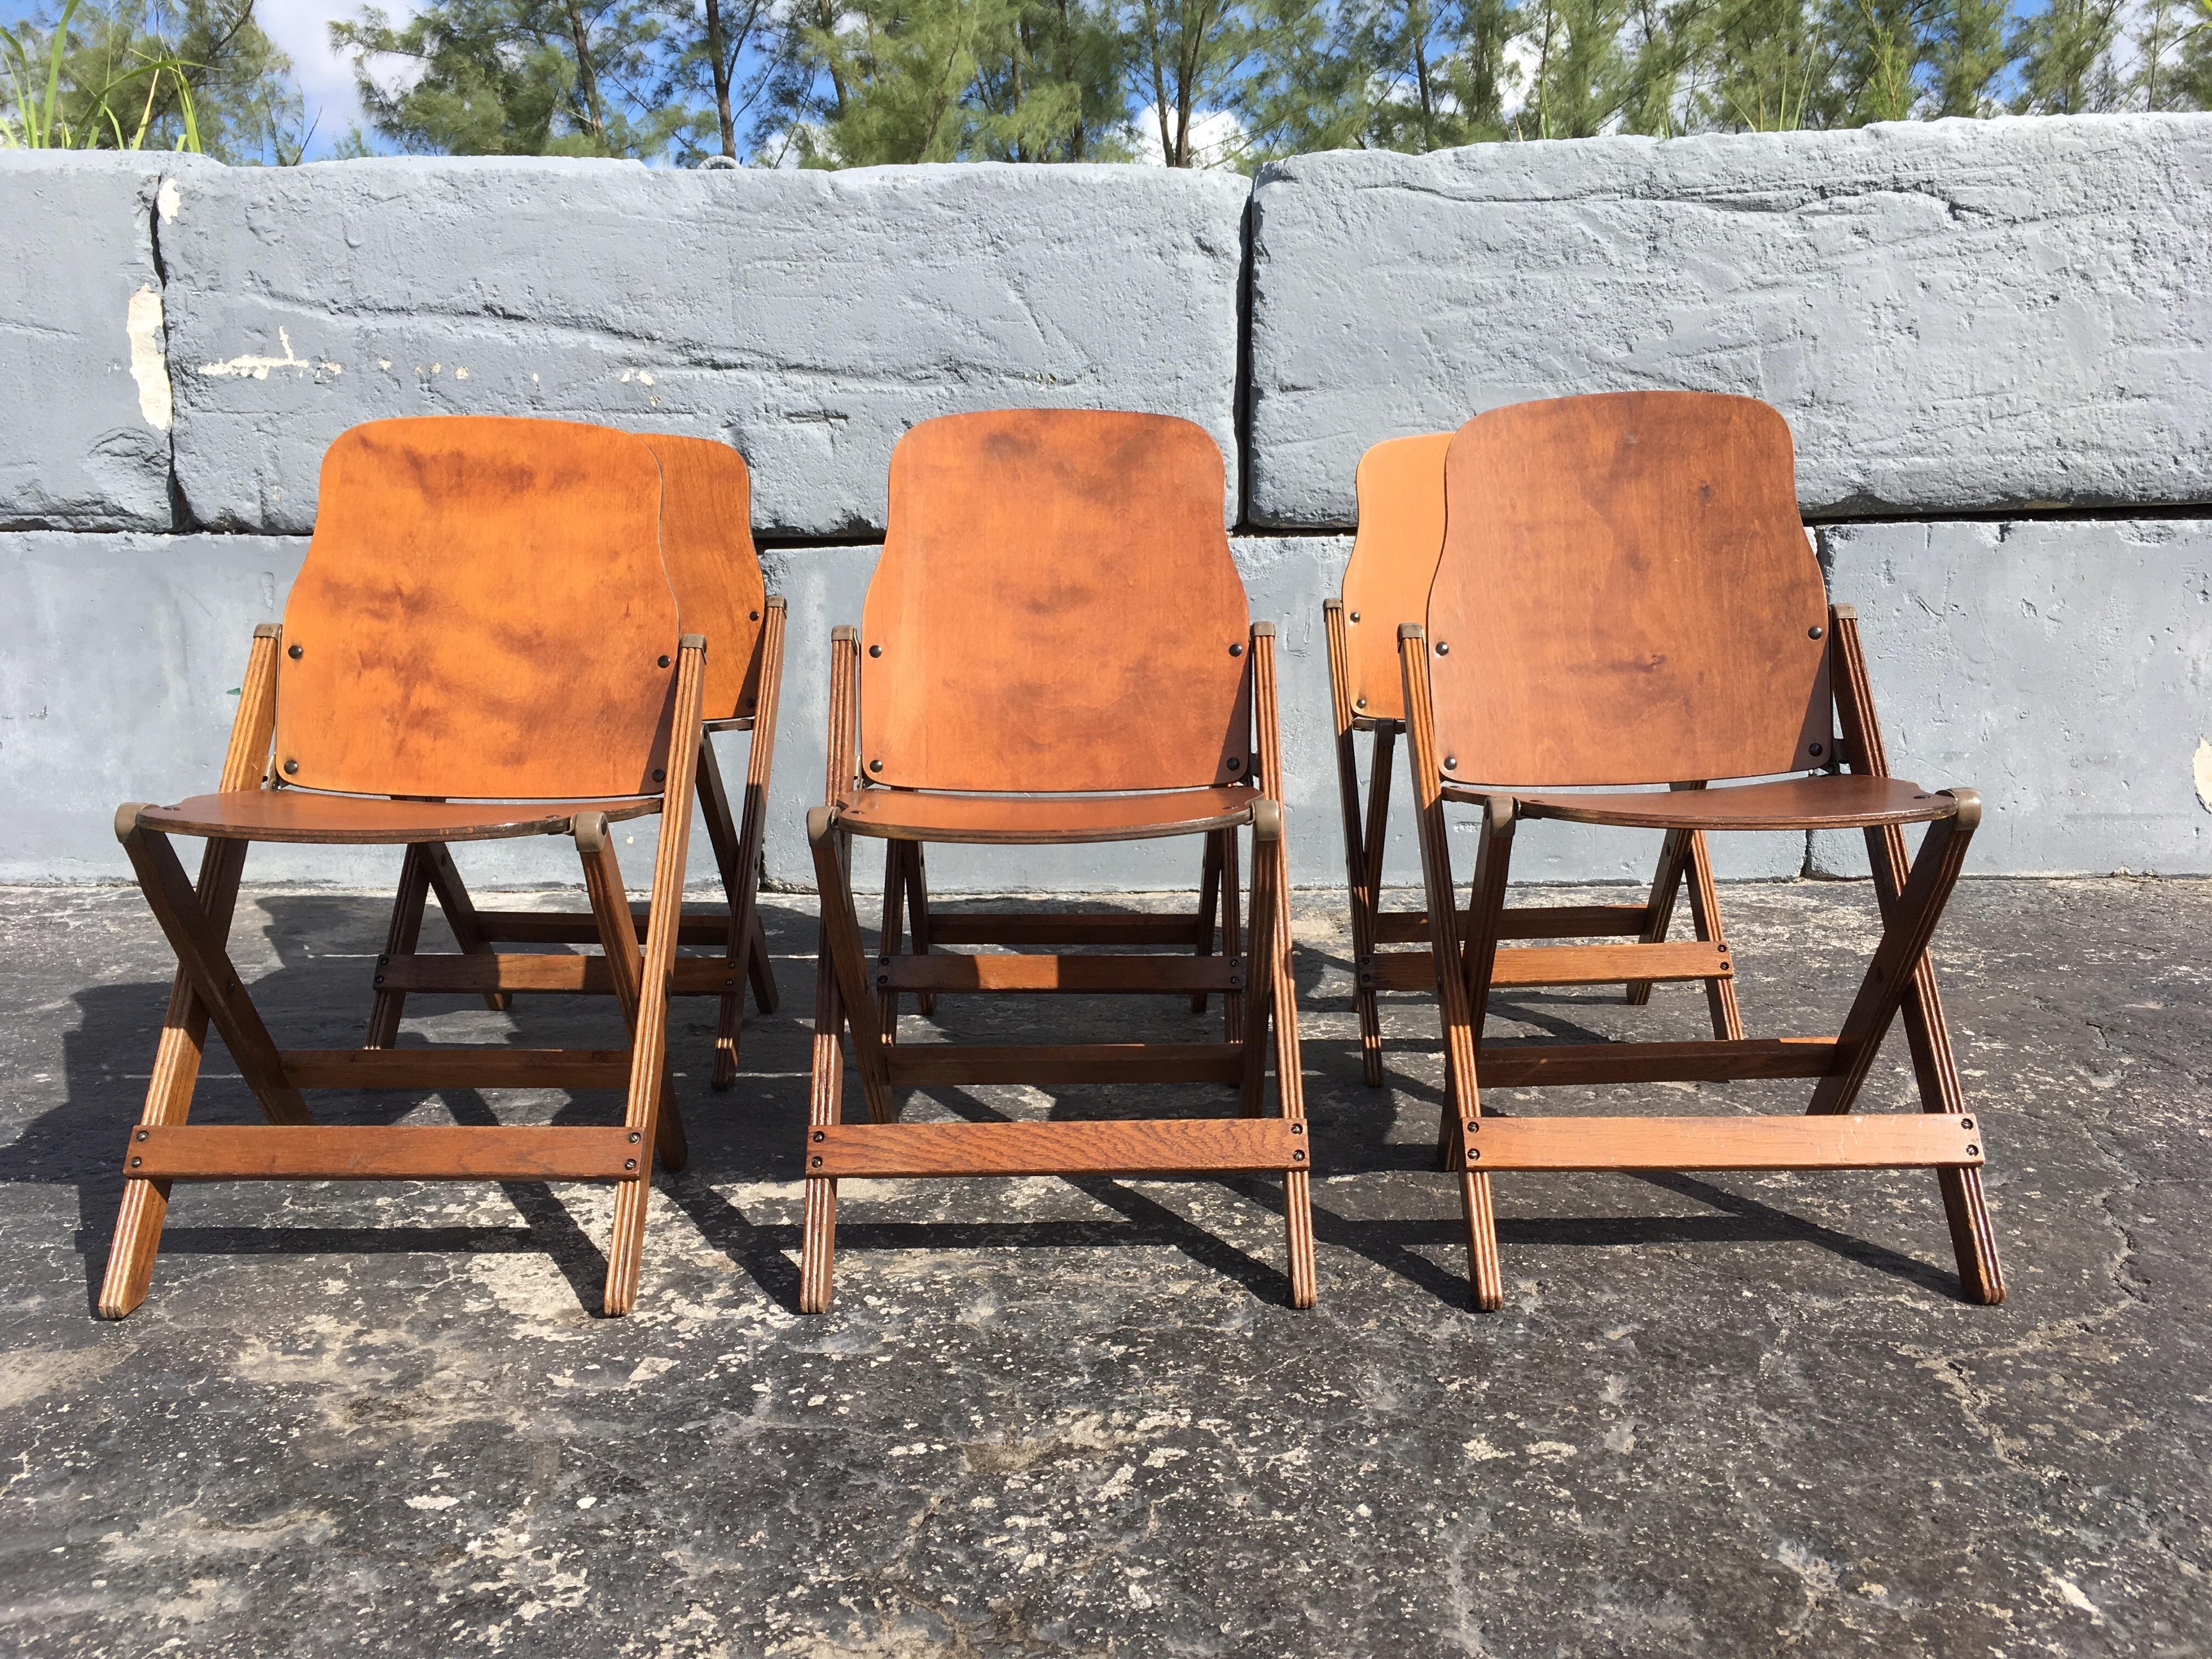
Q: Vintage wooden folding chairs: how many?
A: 6